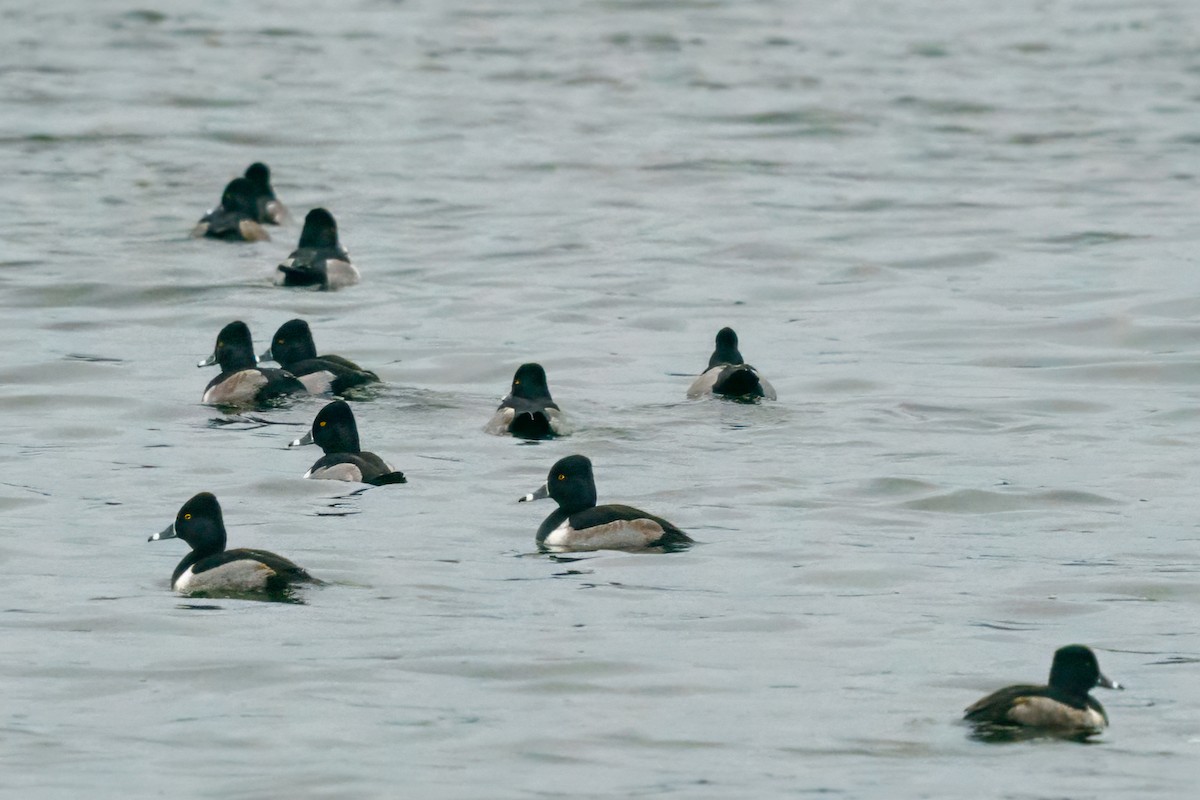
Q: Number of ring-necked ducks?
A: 11